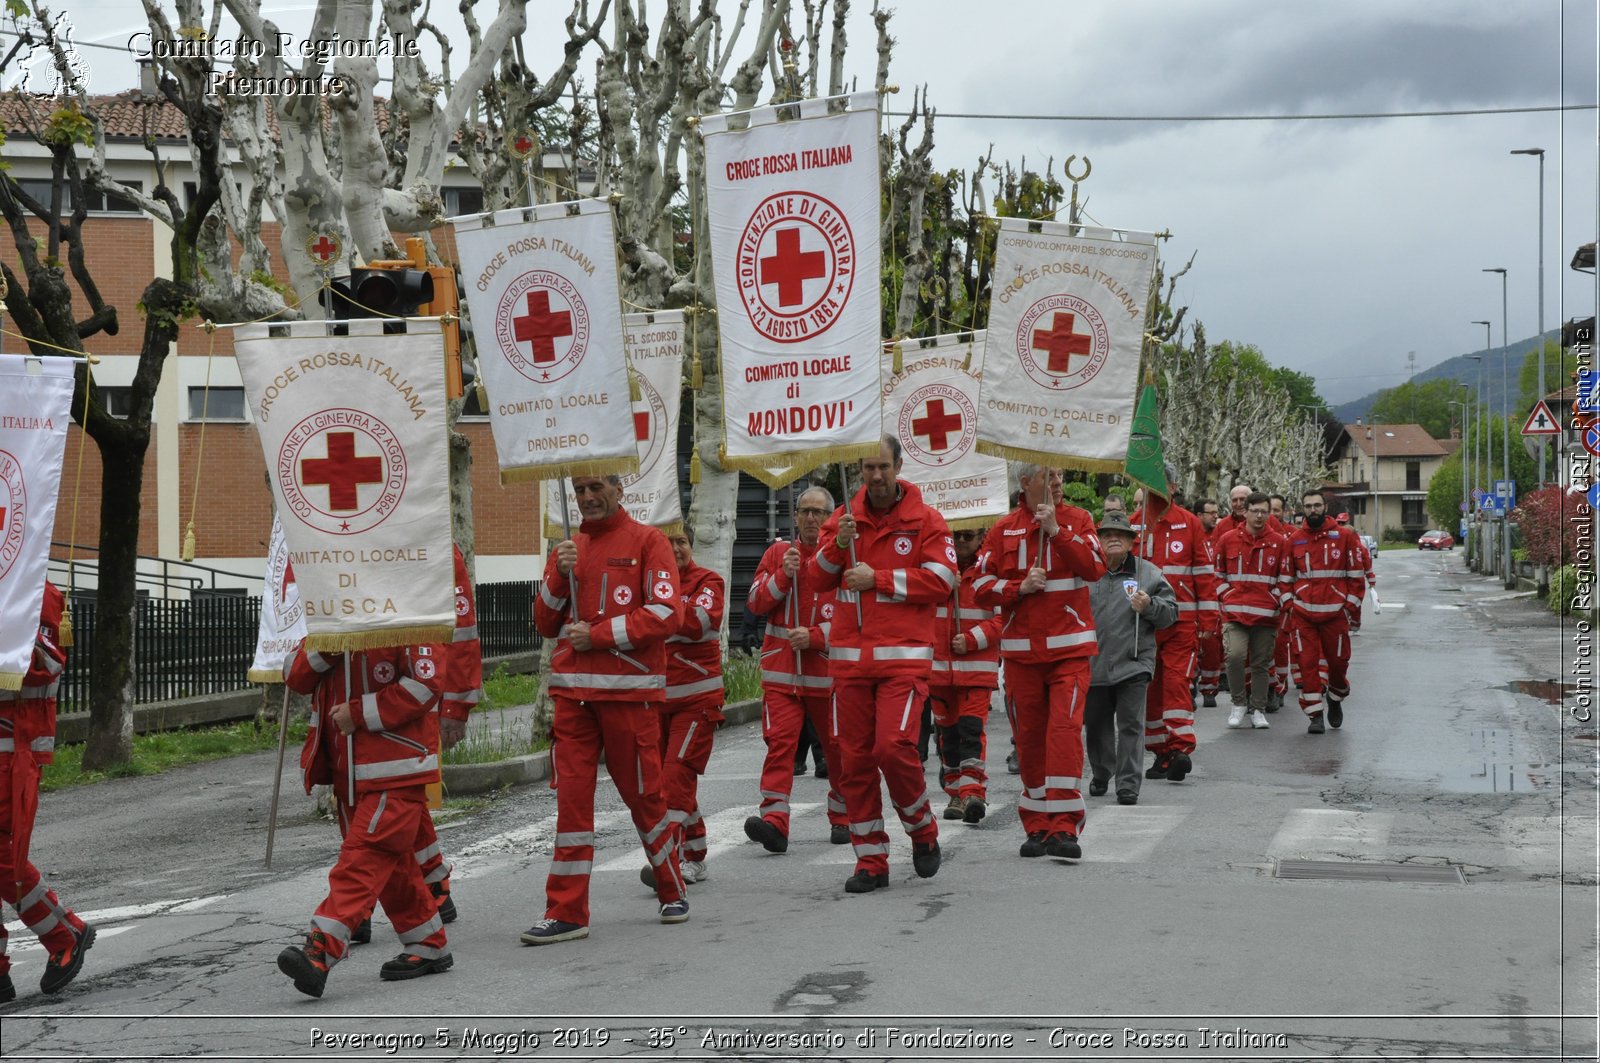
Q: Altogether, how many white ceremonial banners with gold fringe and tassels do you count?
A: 8